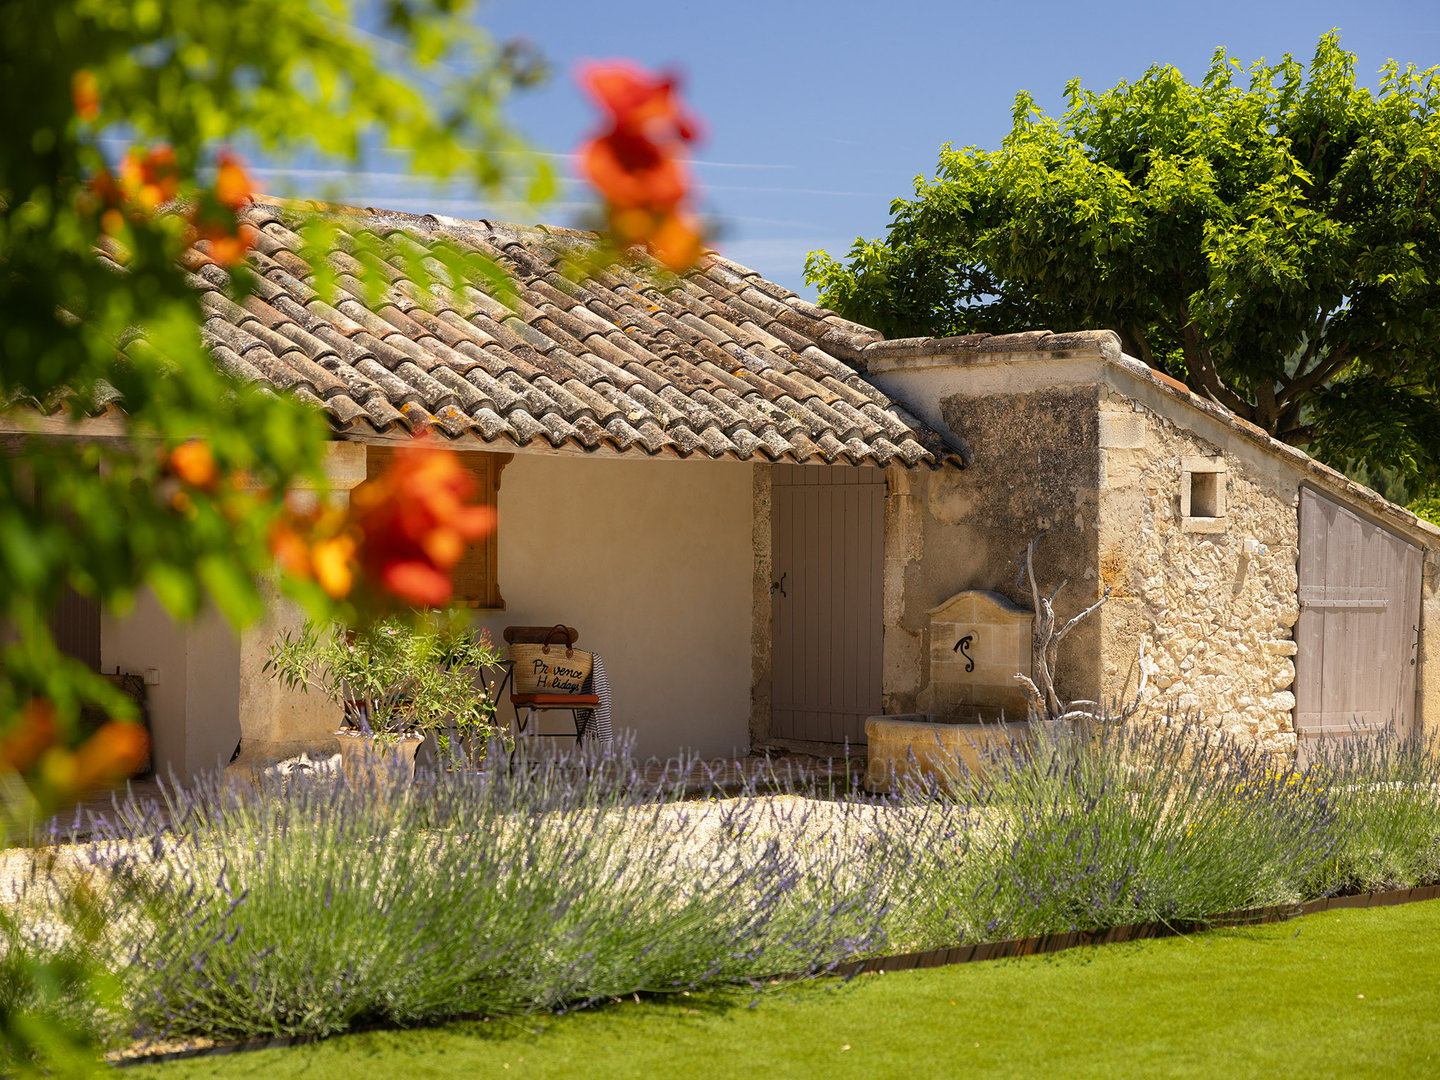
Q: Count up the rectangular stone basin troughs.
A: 1